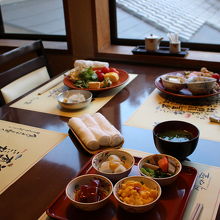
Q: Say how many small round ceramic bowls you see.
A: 7